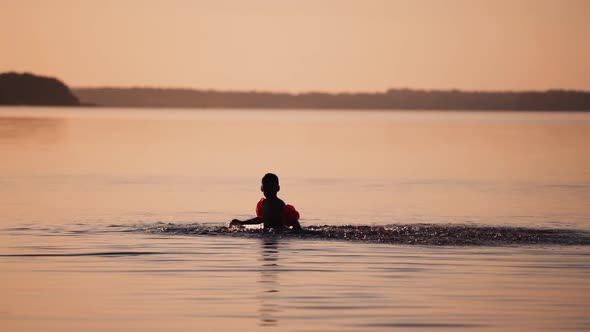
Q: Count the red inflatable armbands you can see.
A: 2